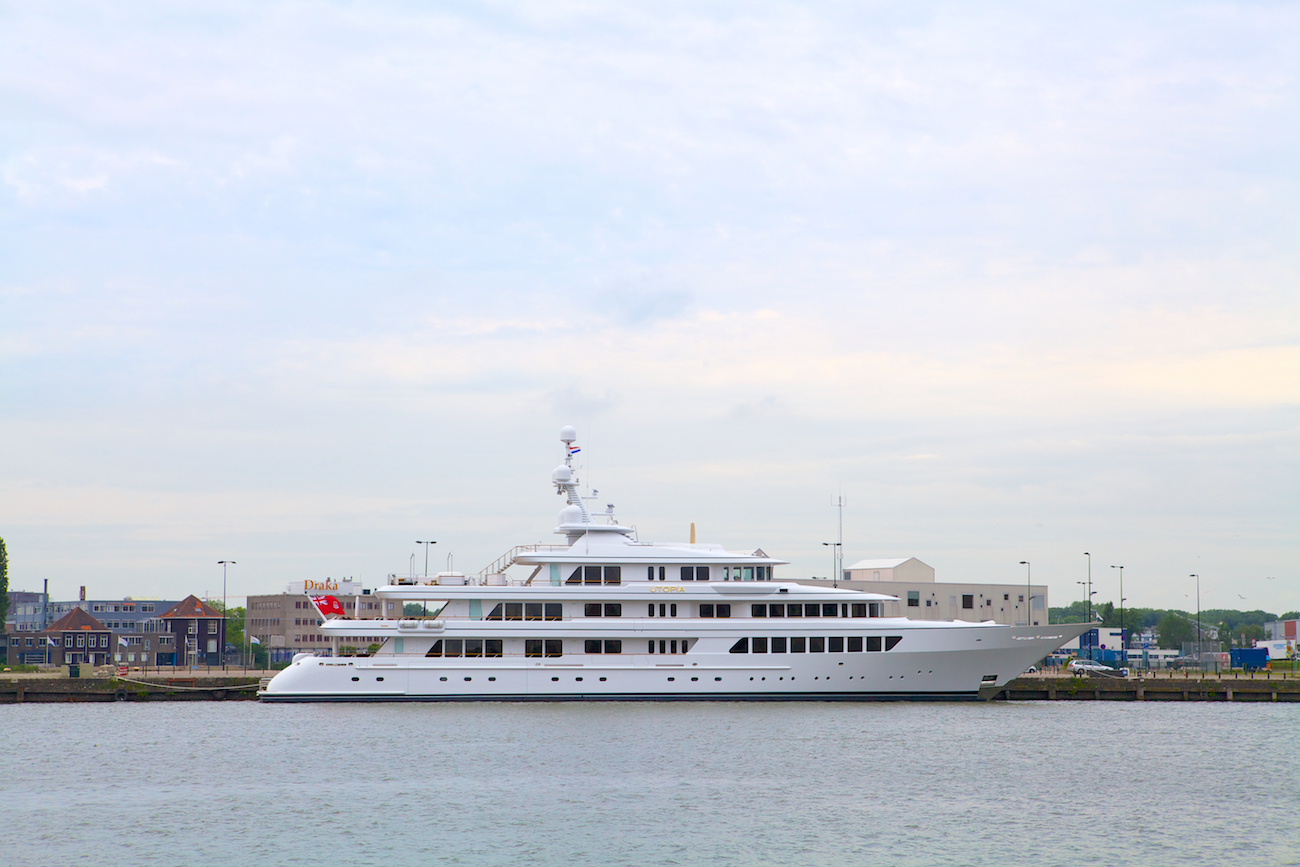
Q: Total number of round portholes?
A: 12